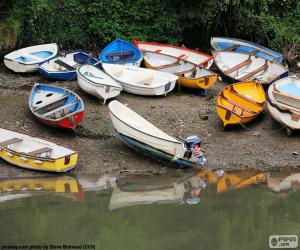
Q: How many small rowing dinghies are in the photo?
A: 14